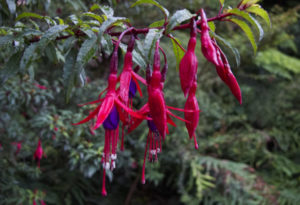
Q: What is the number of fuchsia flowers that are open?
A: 3